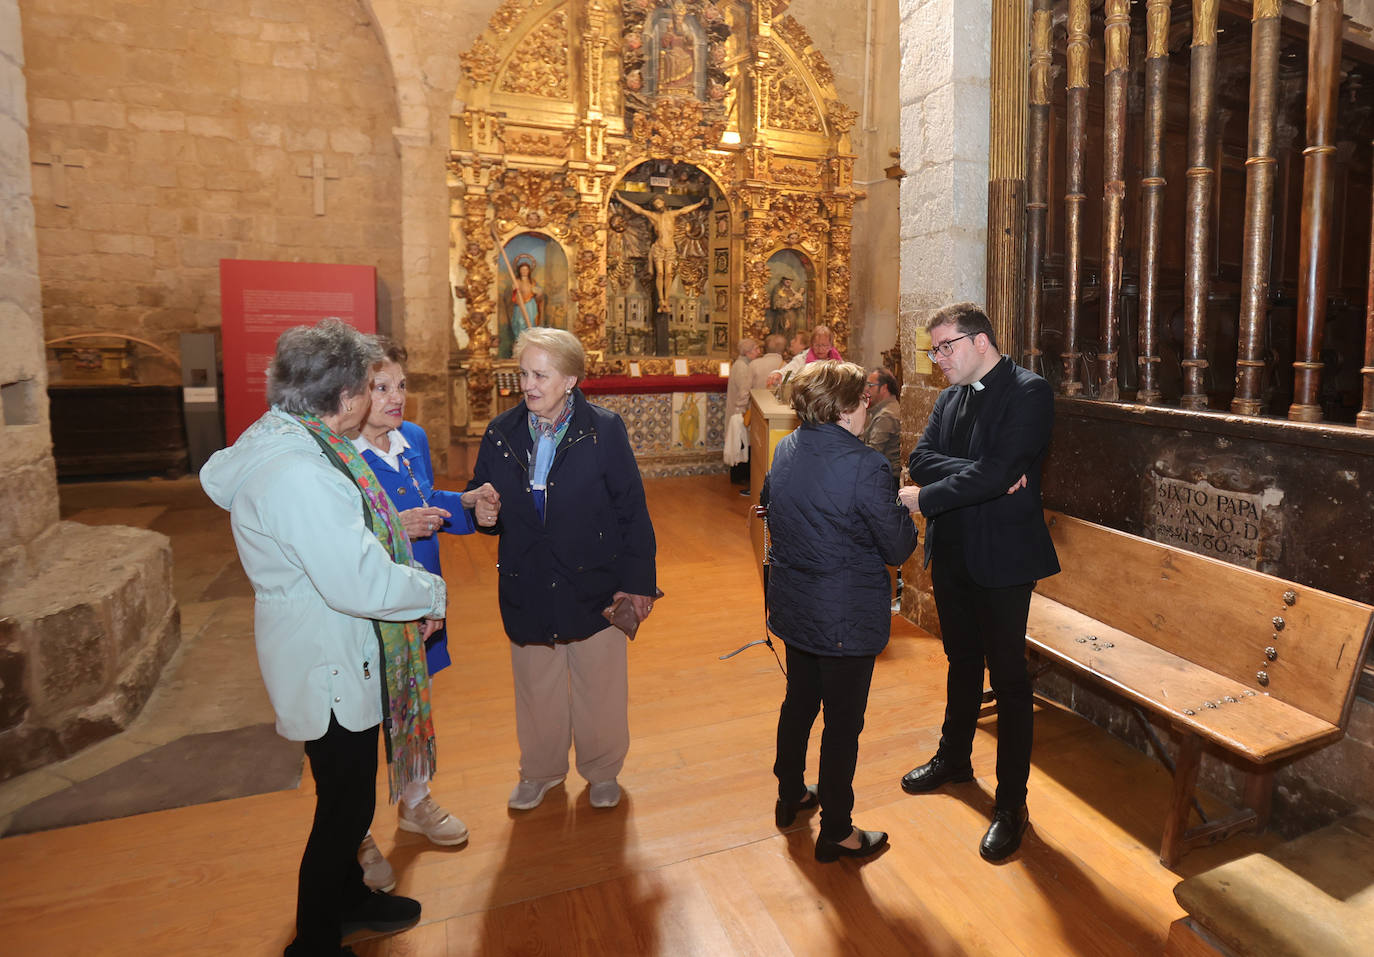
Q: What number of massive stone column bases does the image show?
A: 1